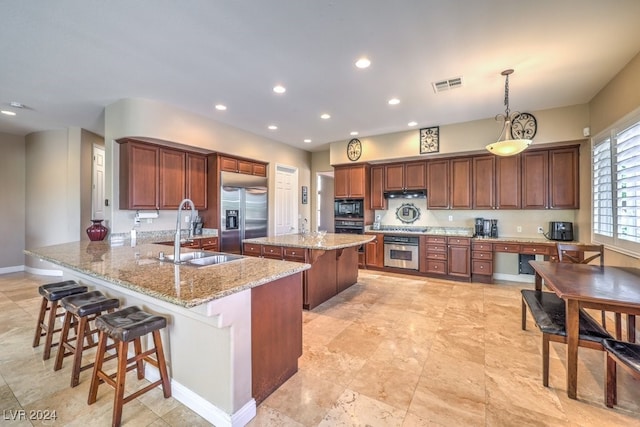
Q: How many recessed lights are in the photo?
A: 10